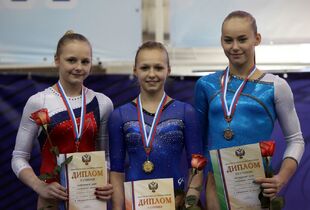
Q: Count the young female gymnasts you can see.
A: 3